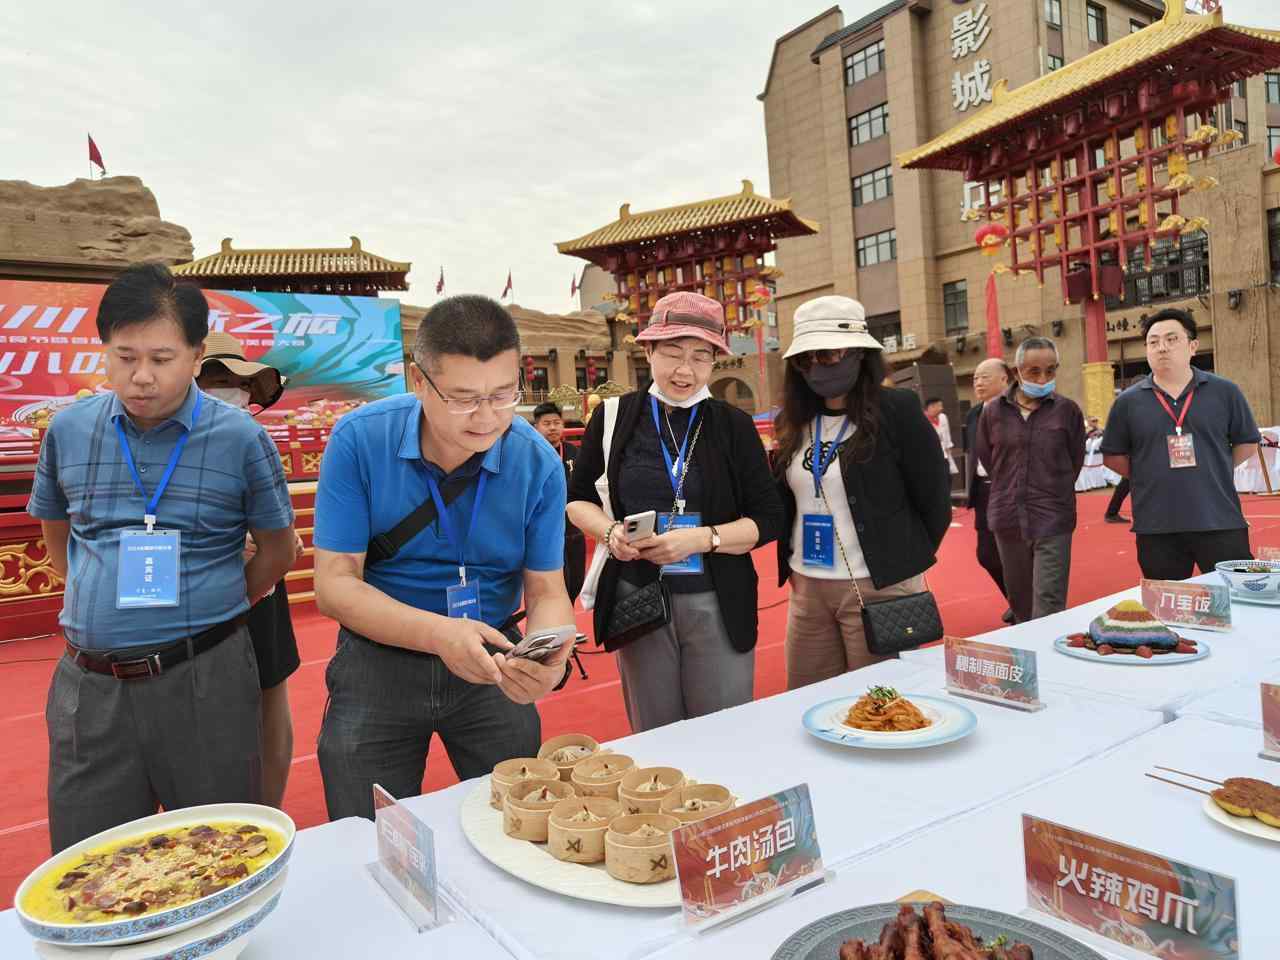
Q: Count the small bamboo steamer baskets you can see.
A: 8